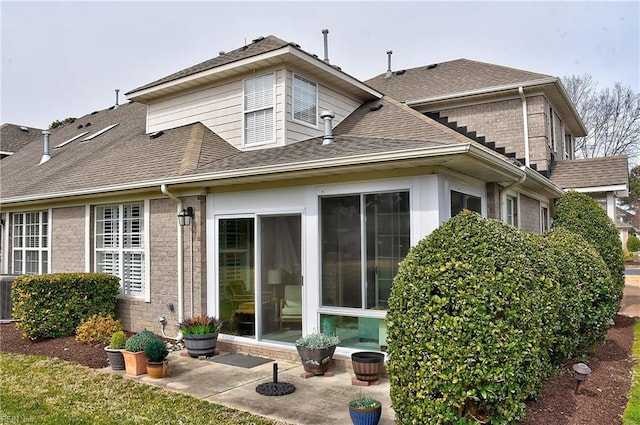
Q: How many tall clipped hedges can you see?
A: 3